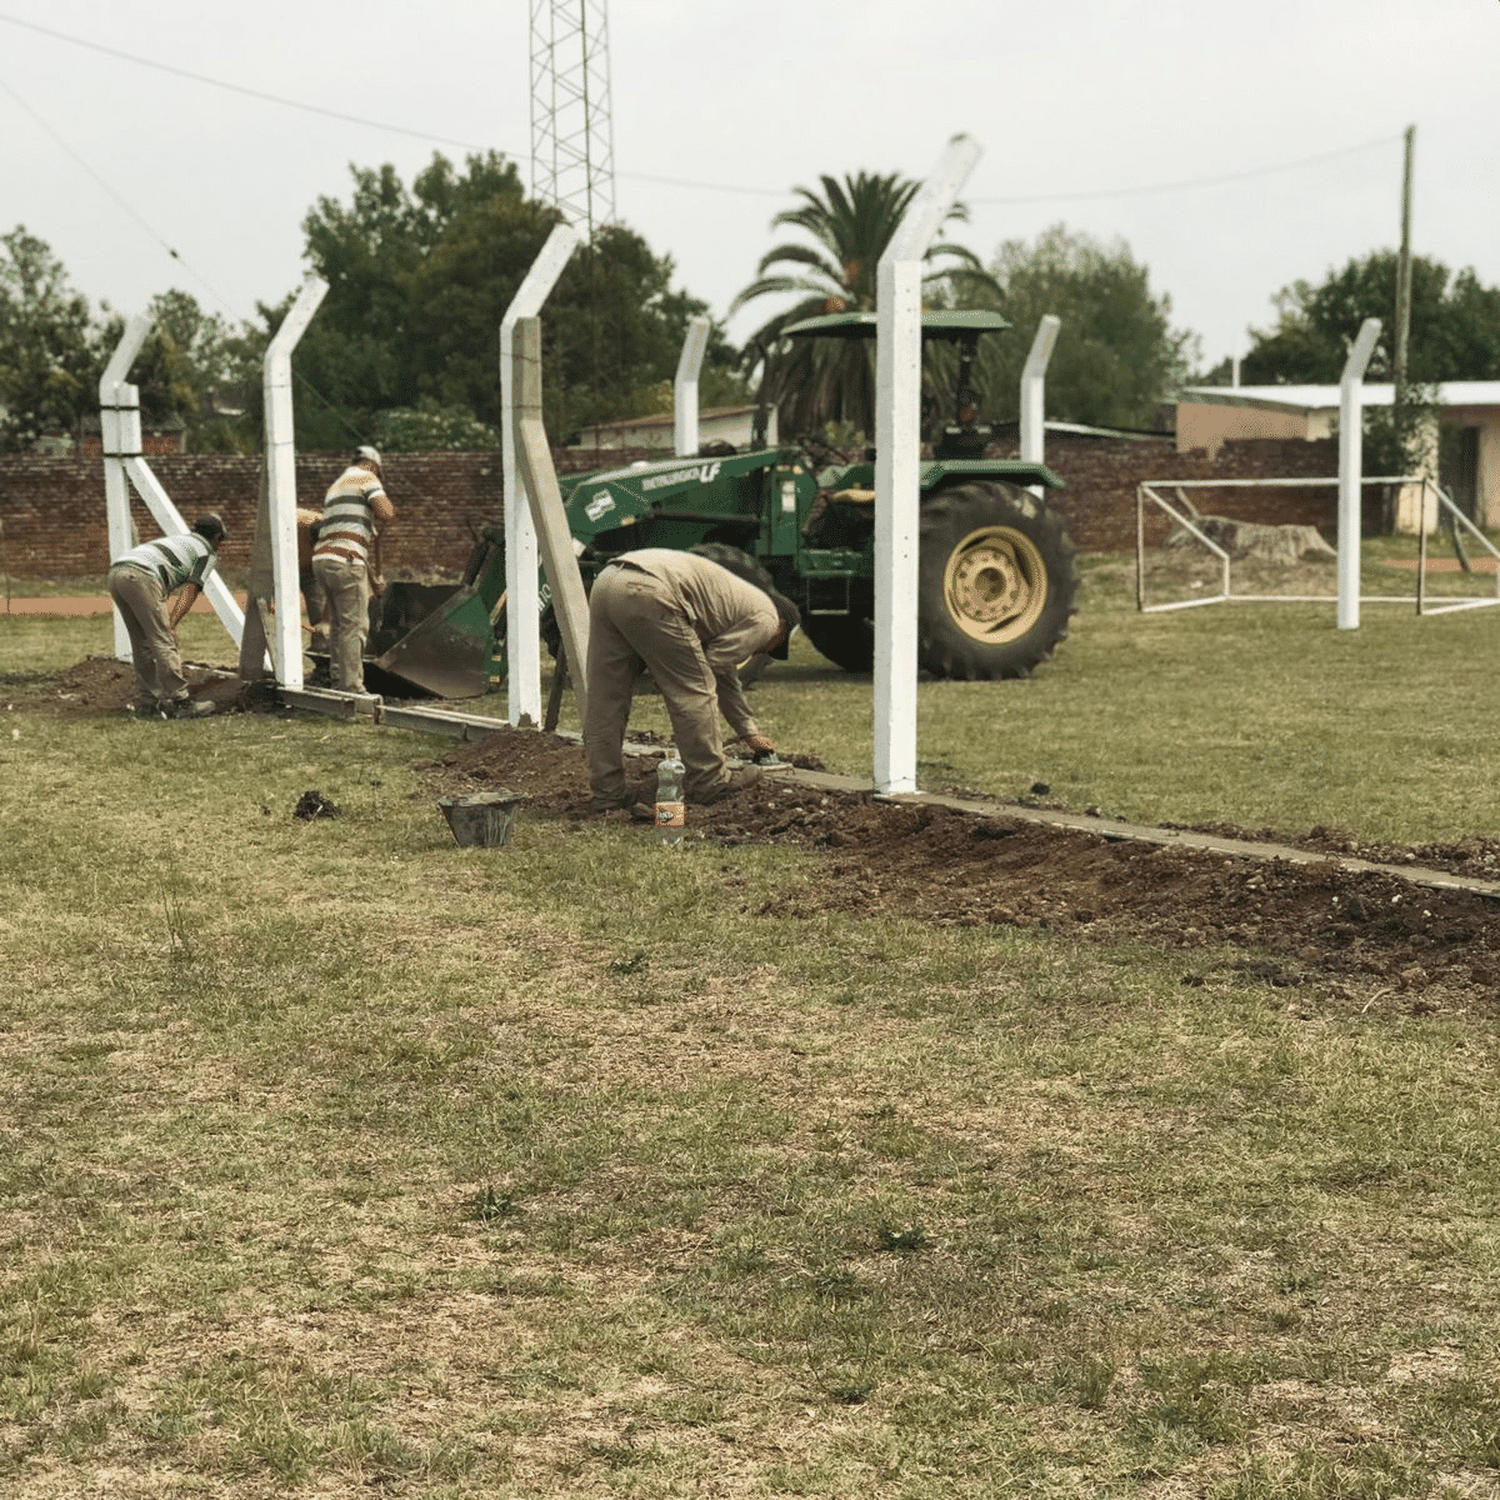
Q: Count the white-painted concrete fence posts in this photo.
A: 7